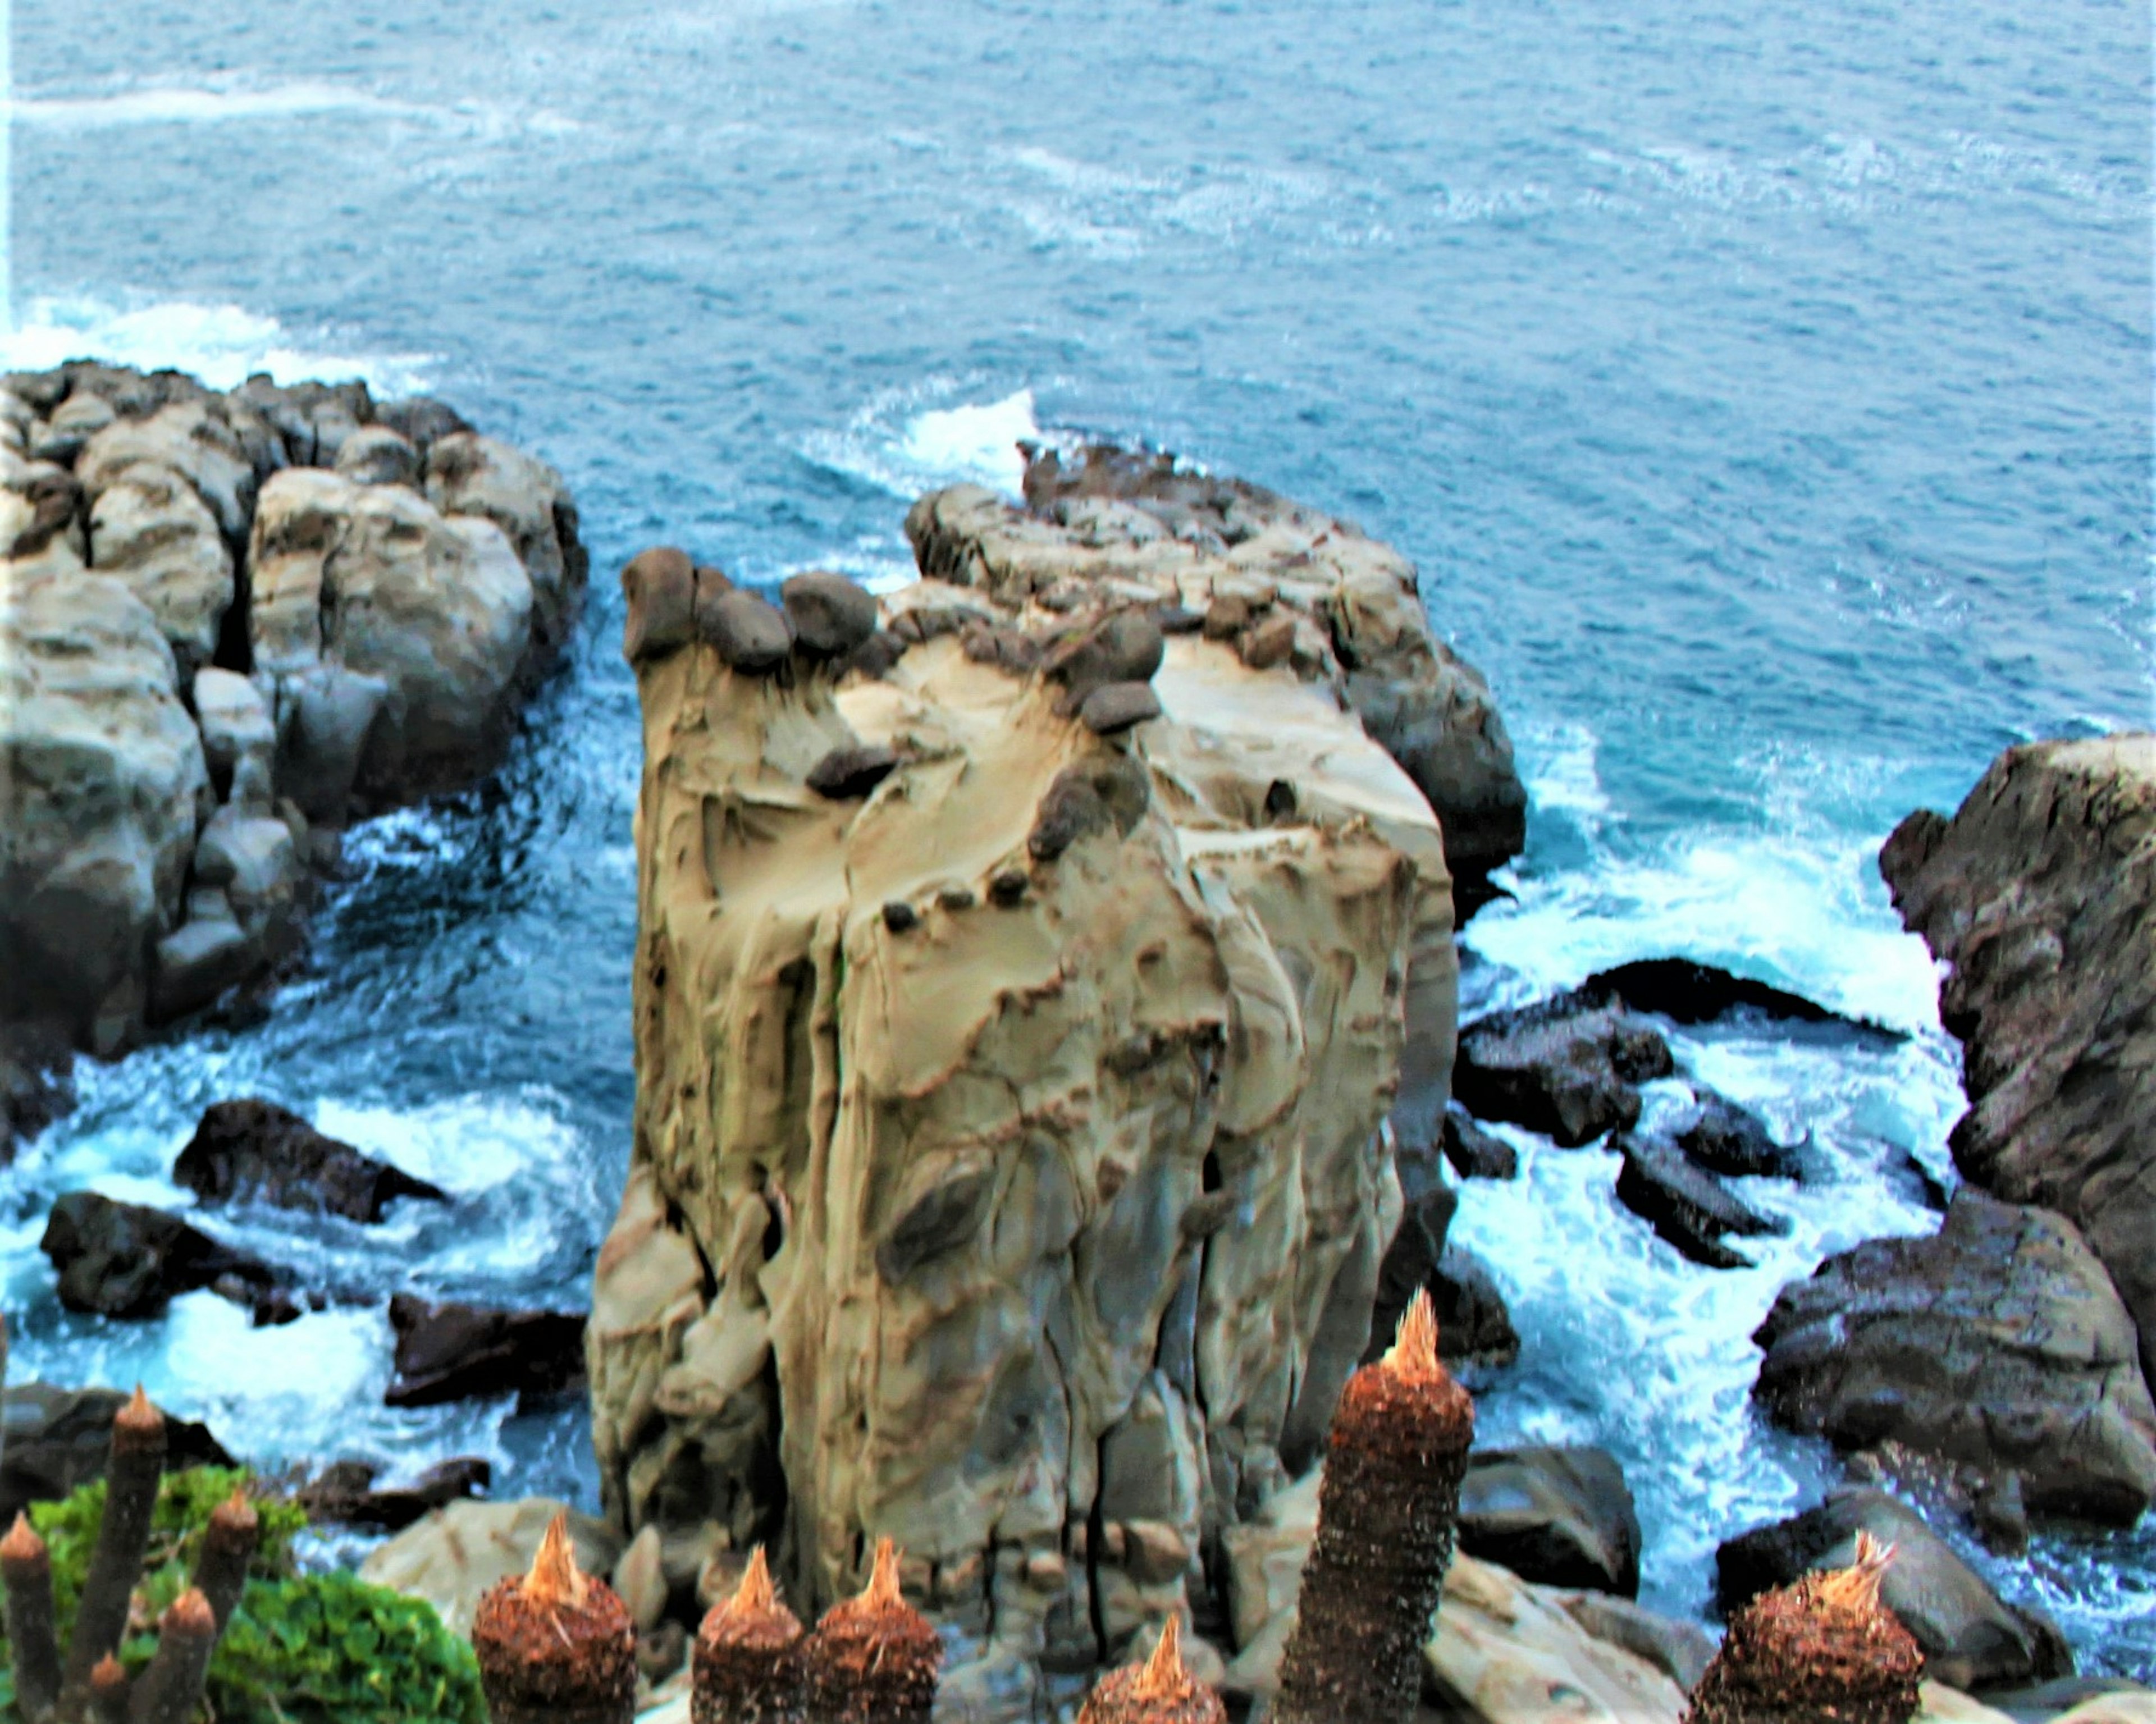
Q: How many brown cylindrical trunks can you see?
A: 11